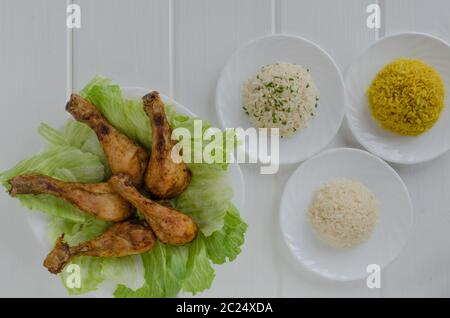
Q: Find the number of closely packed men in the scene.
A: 0